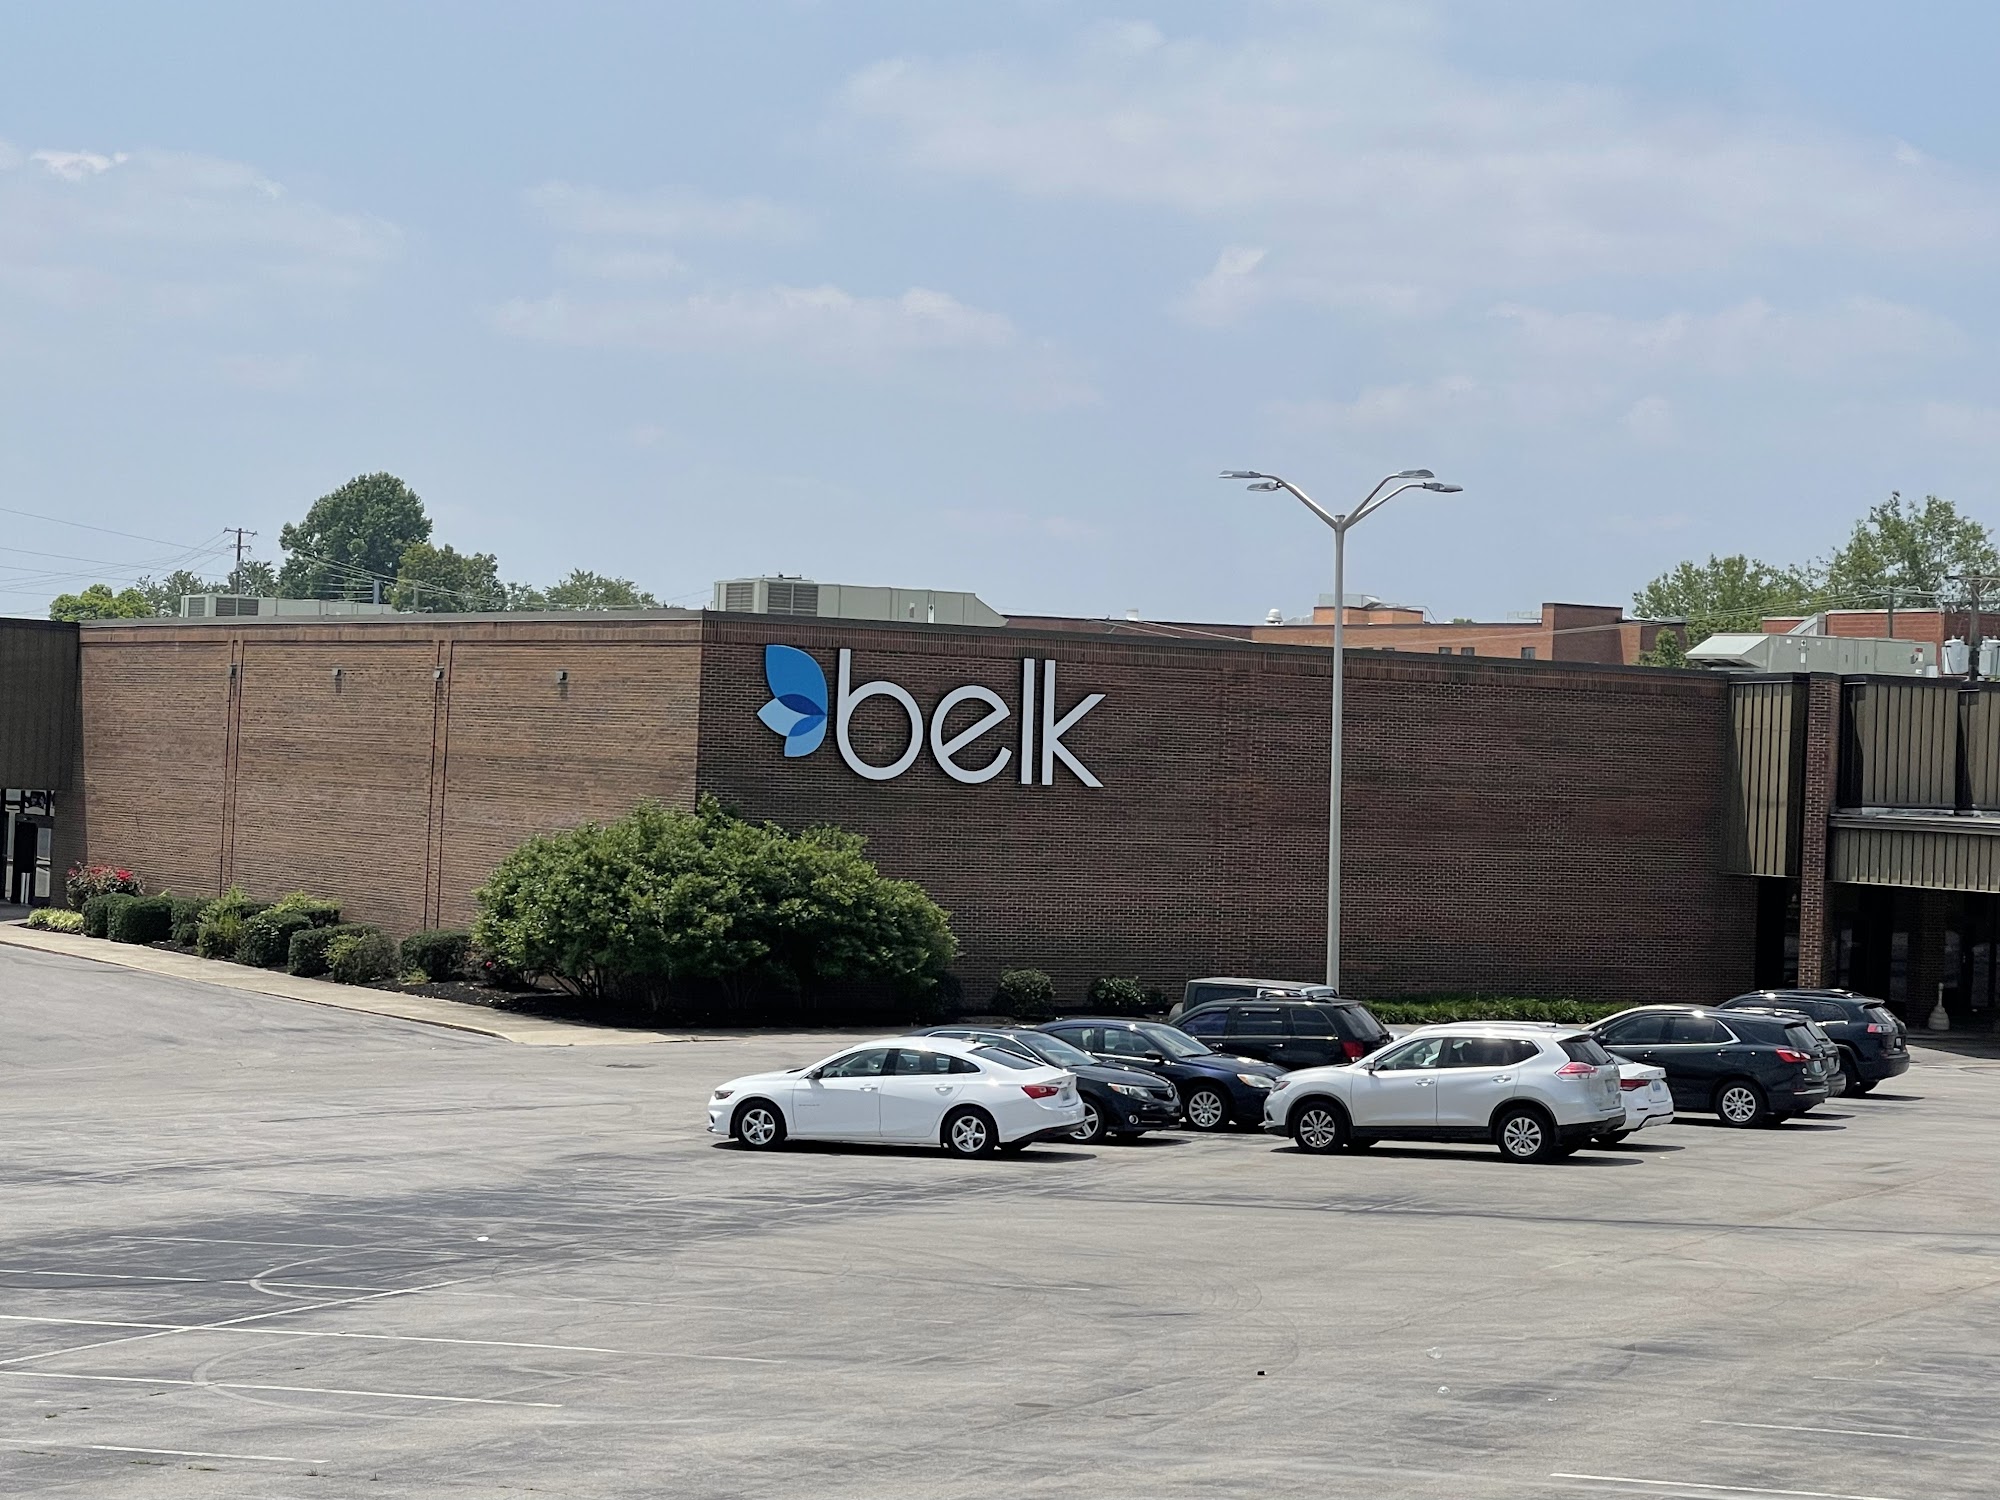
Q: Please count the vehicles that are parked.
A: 10